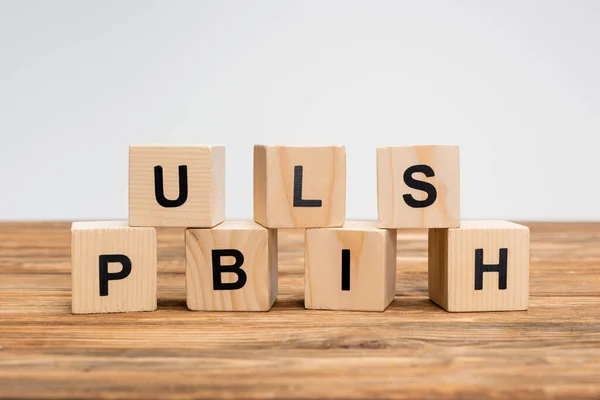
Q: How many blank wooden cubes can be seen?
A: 0